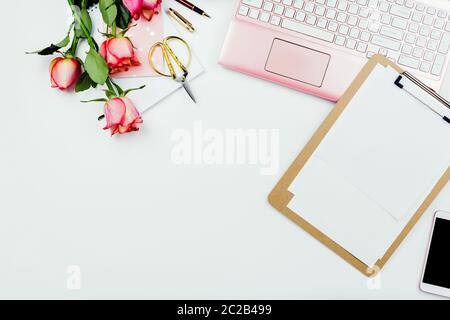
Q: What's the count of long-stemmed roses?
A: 4